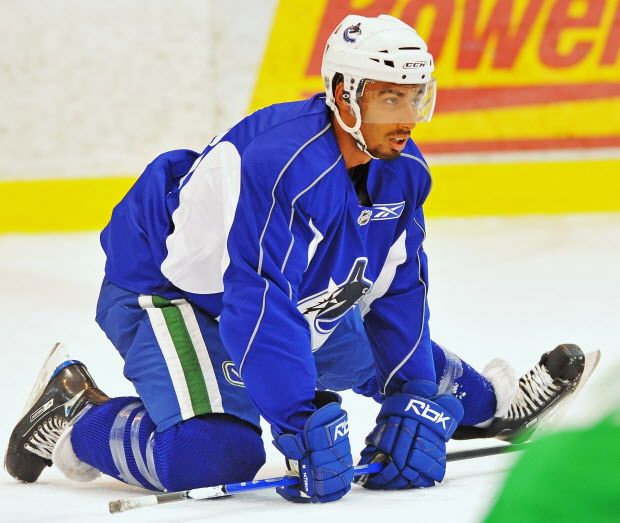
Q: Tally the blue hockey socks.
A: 2